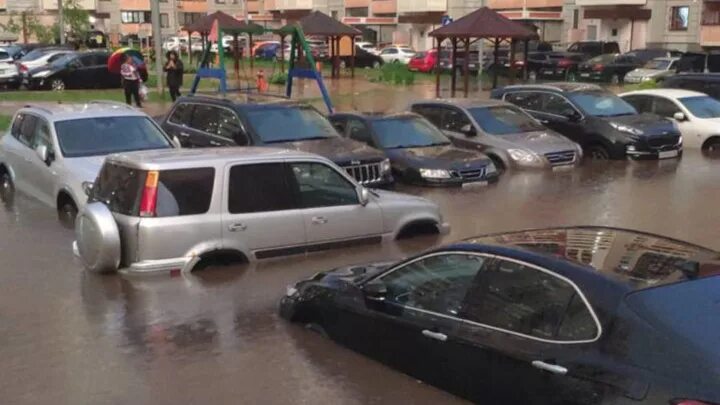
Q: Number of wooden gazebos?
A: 3